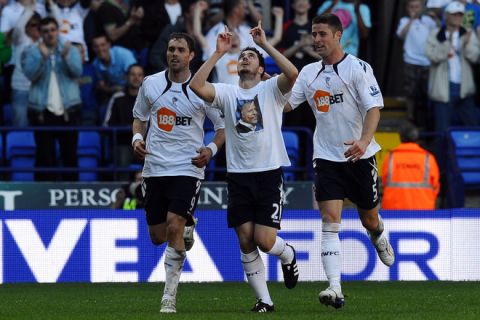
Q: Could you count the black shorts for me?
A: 3